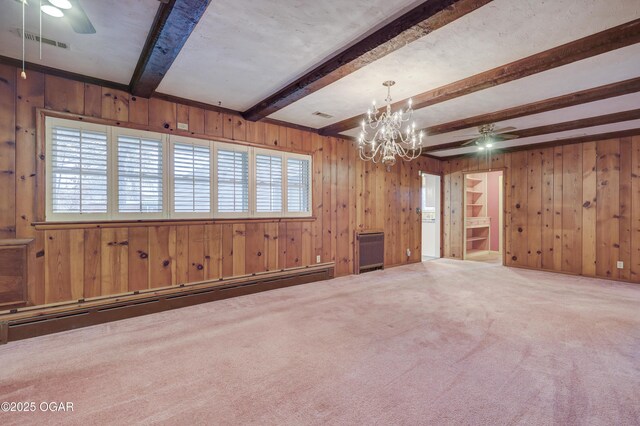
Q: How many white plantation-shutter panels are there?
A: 6